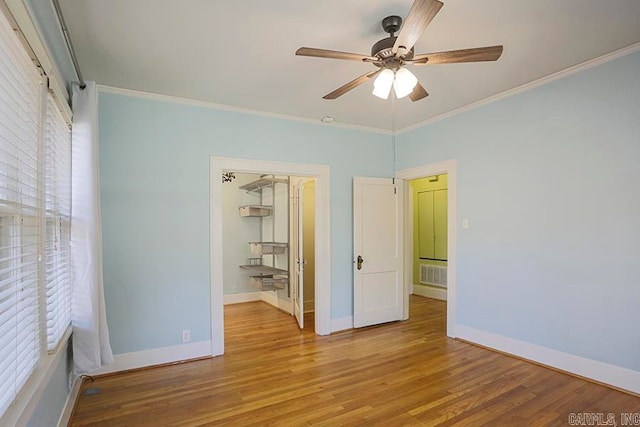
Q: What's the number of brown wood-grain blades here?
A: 5